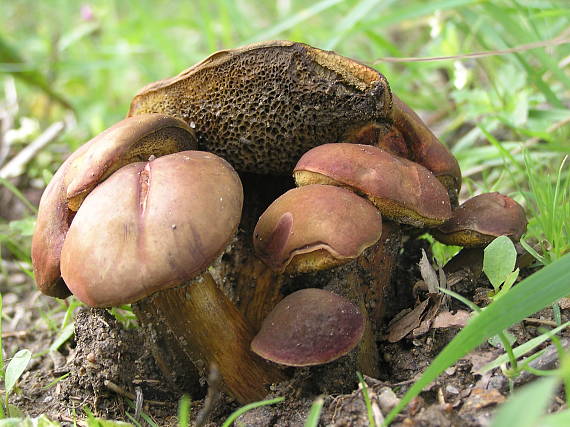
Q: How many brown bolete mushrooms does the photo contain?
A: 8